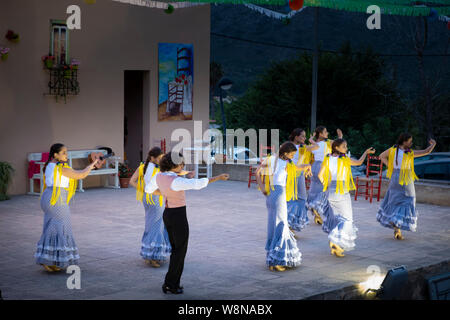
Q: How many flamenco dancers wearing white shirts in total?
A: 8